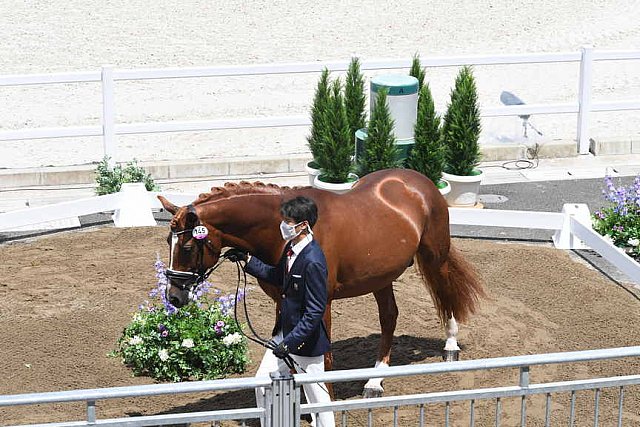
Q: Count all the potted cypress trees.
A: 7